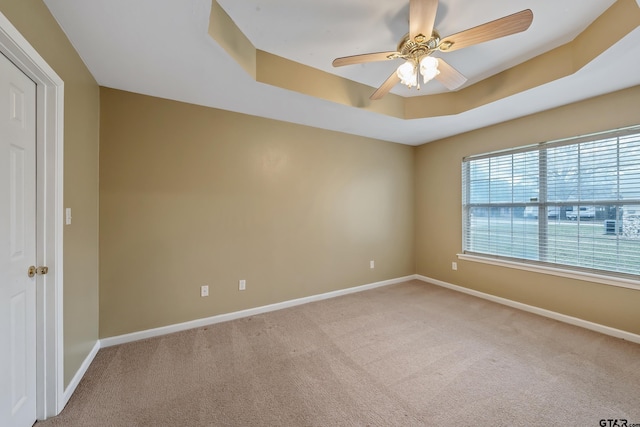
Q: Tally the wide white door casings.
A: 1